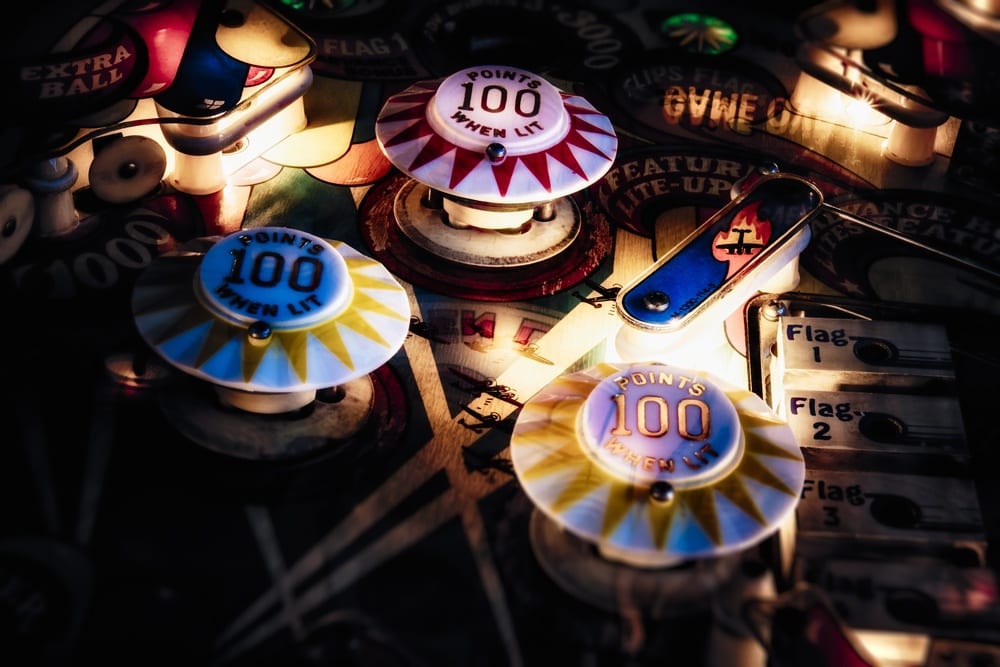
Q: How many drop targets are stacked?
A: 4